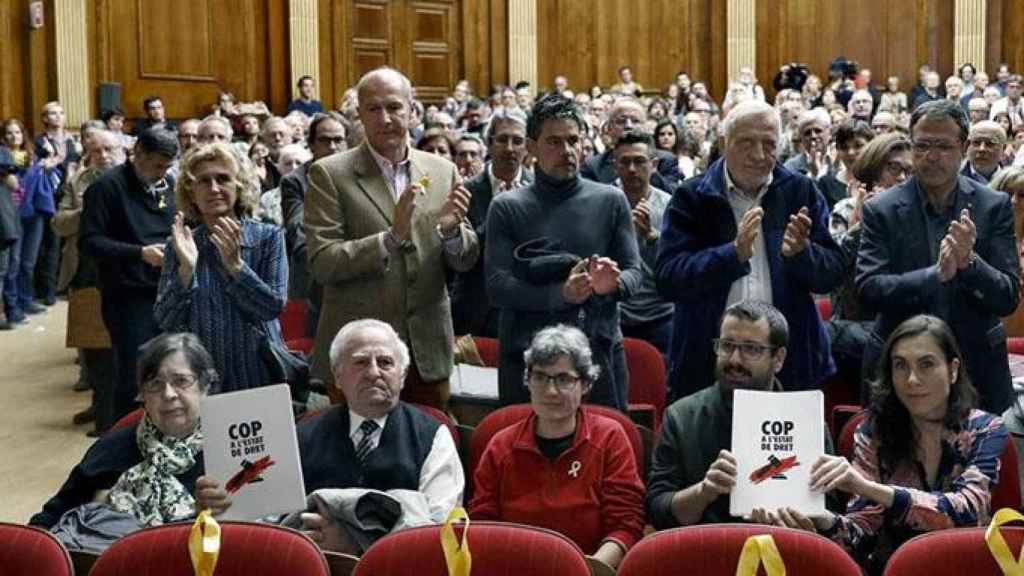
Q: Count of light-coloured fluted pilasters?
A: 5